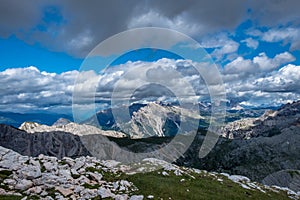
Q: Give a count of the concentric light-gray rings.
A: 2